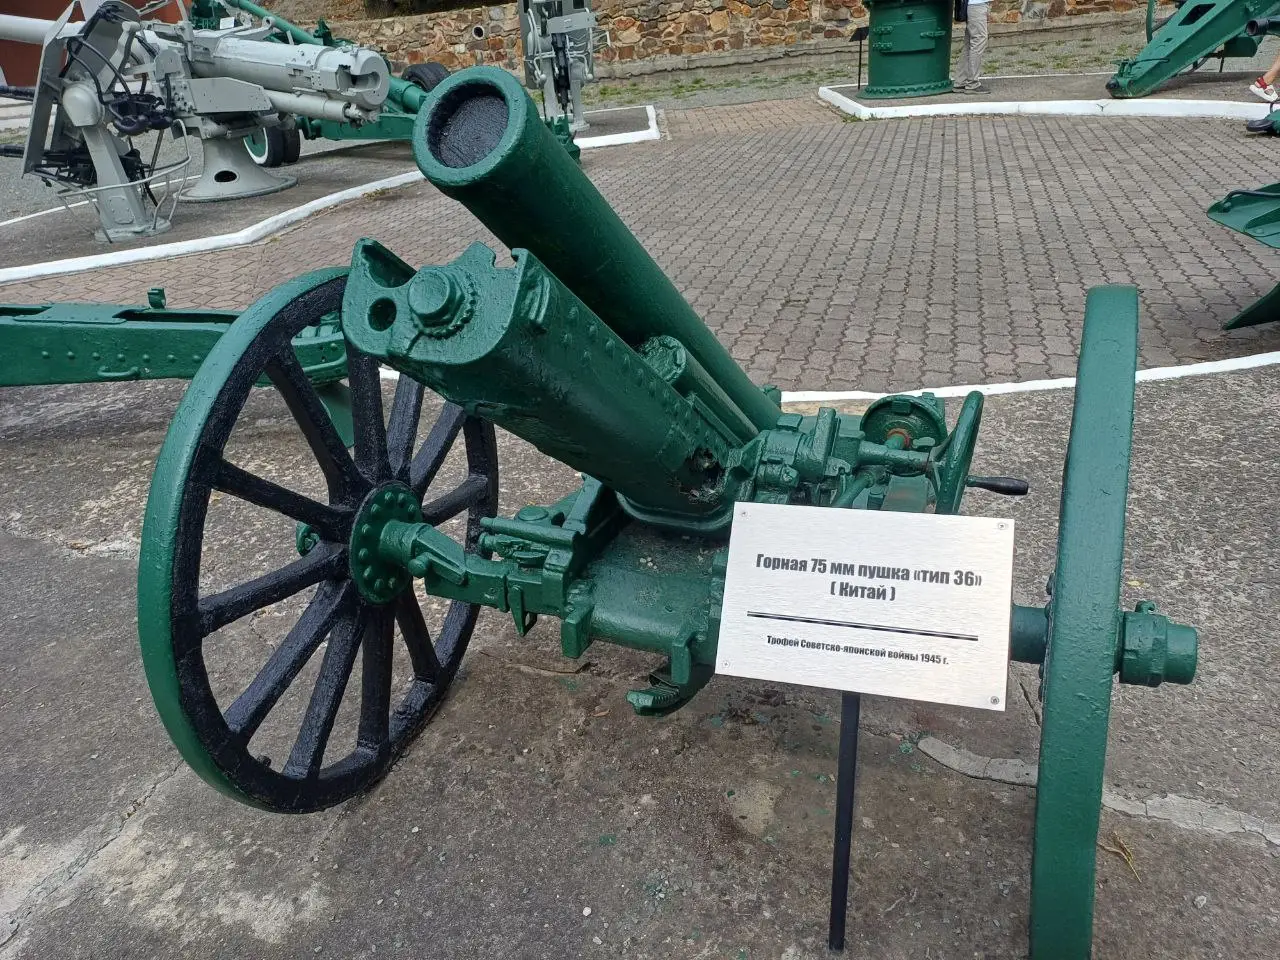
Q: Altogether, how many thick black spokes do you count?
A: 11